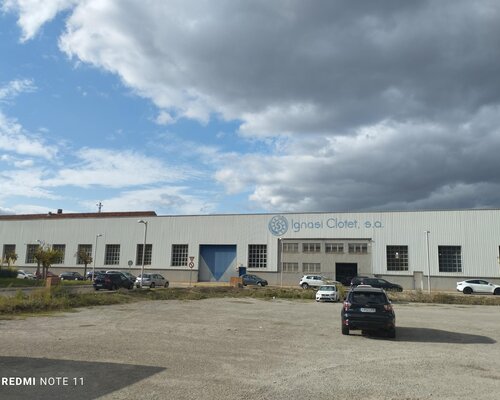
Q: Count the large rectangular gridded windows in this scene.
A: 10